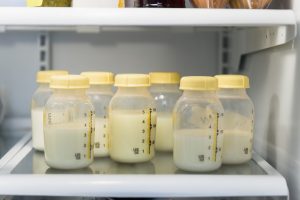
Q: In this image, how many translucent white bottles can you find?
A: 7